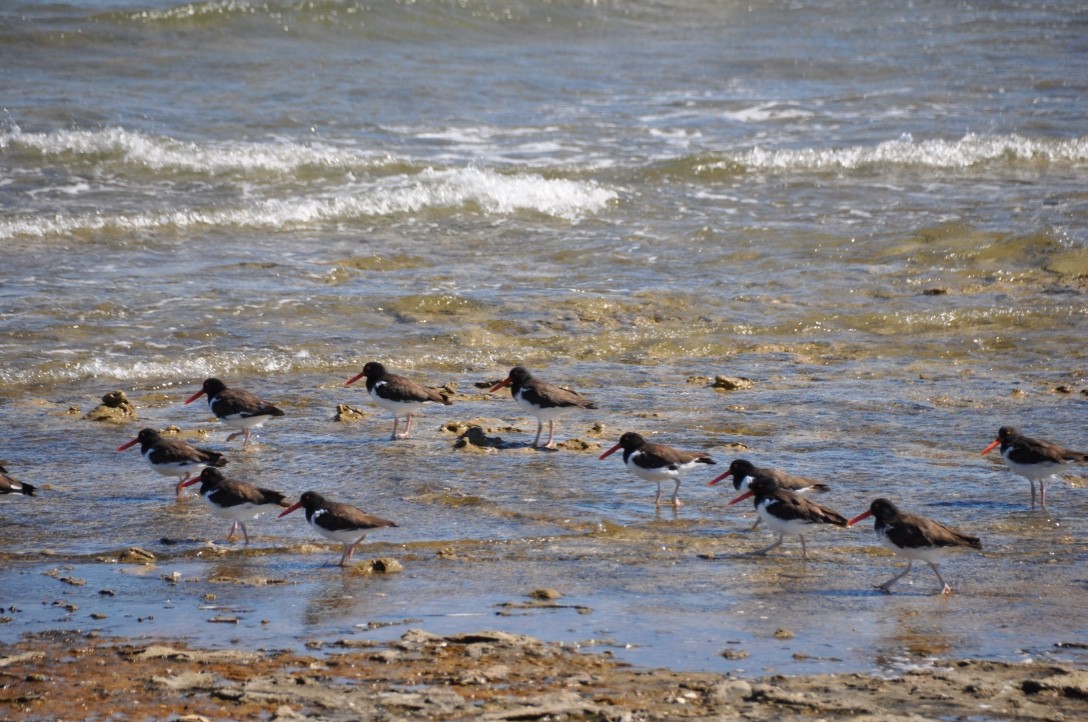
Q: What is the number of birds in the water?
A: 12